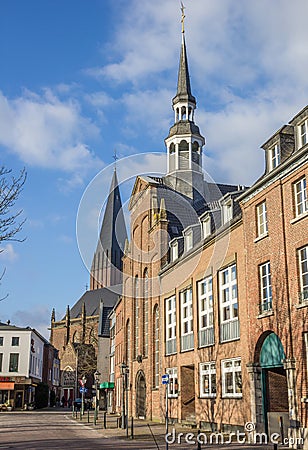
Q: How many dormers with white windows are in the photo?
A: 6